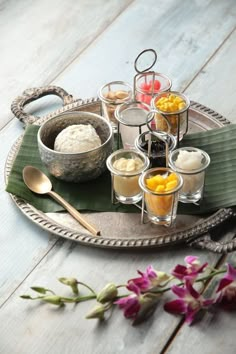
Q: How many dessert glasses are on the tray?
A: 8